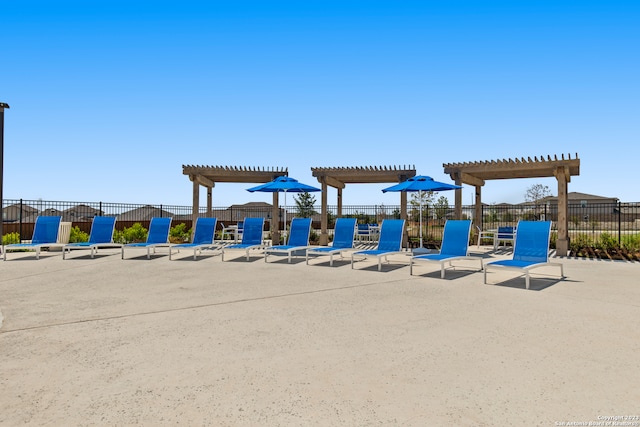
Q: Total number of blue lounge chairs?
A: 10